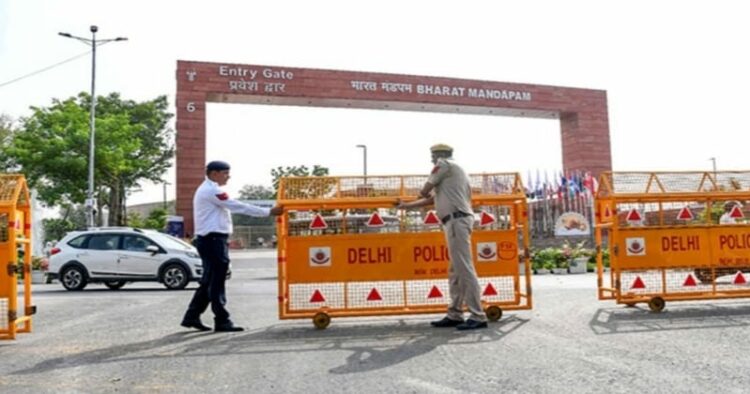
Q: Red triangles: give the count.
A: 14